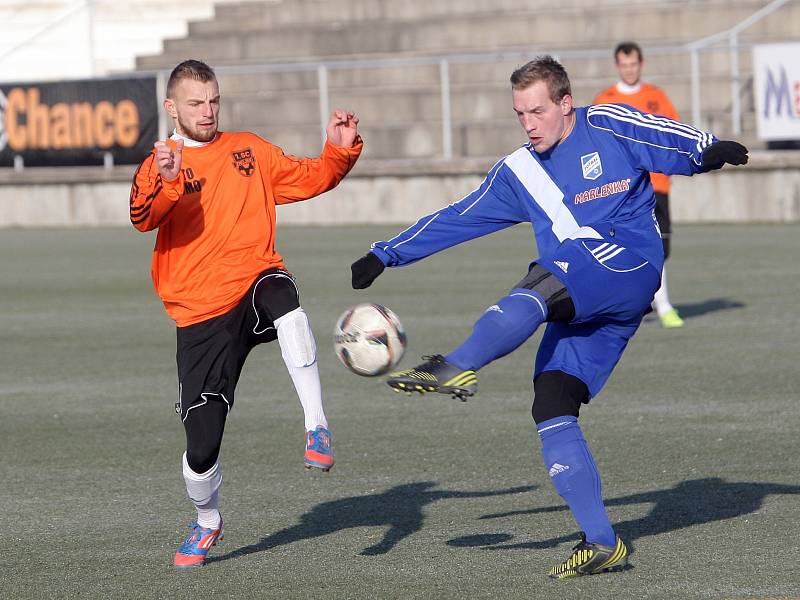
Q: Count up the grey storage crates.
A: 0